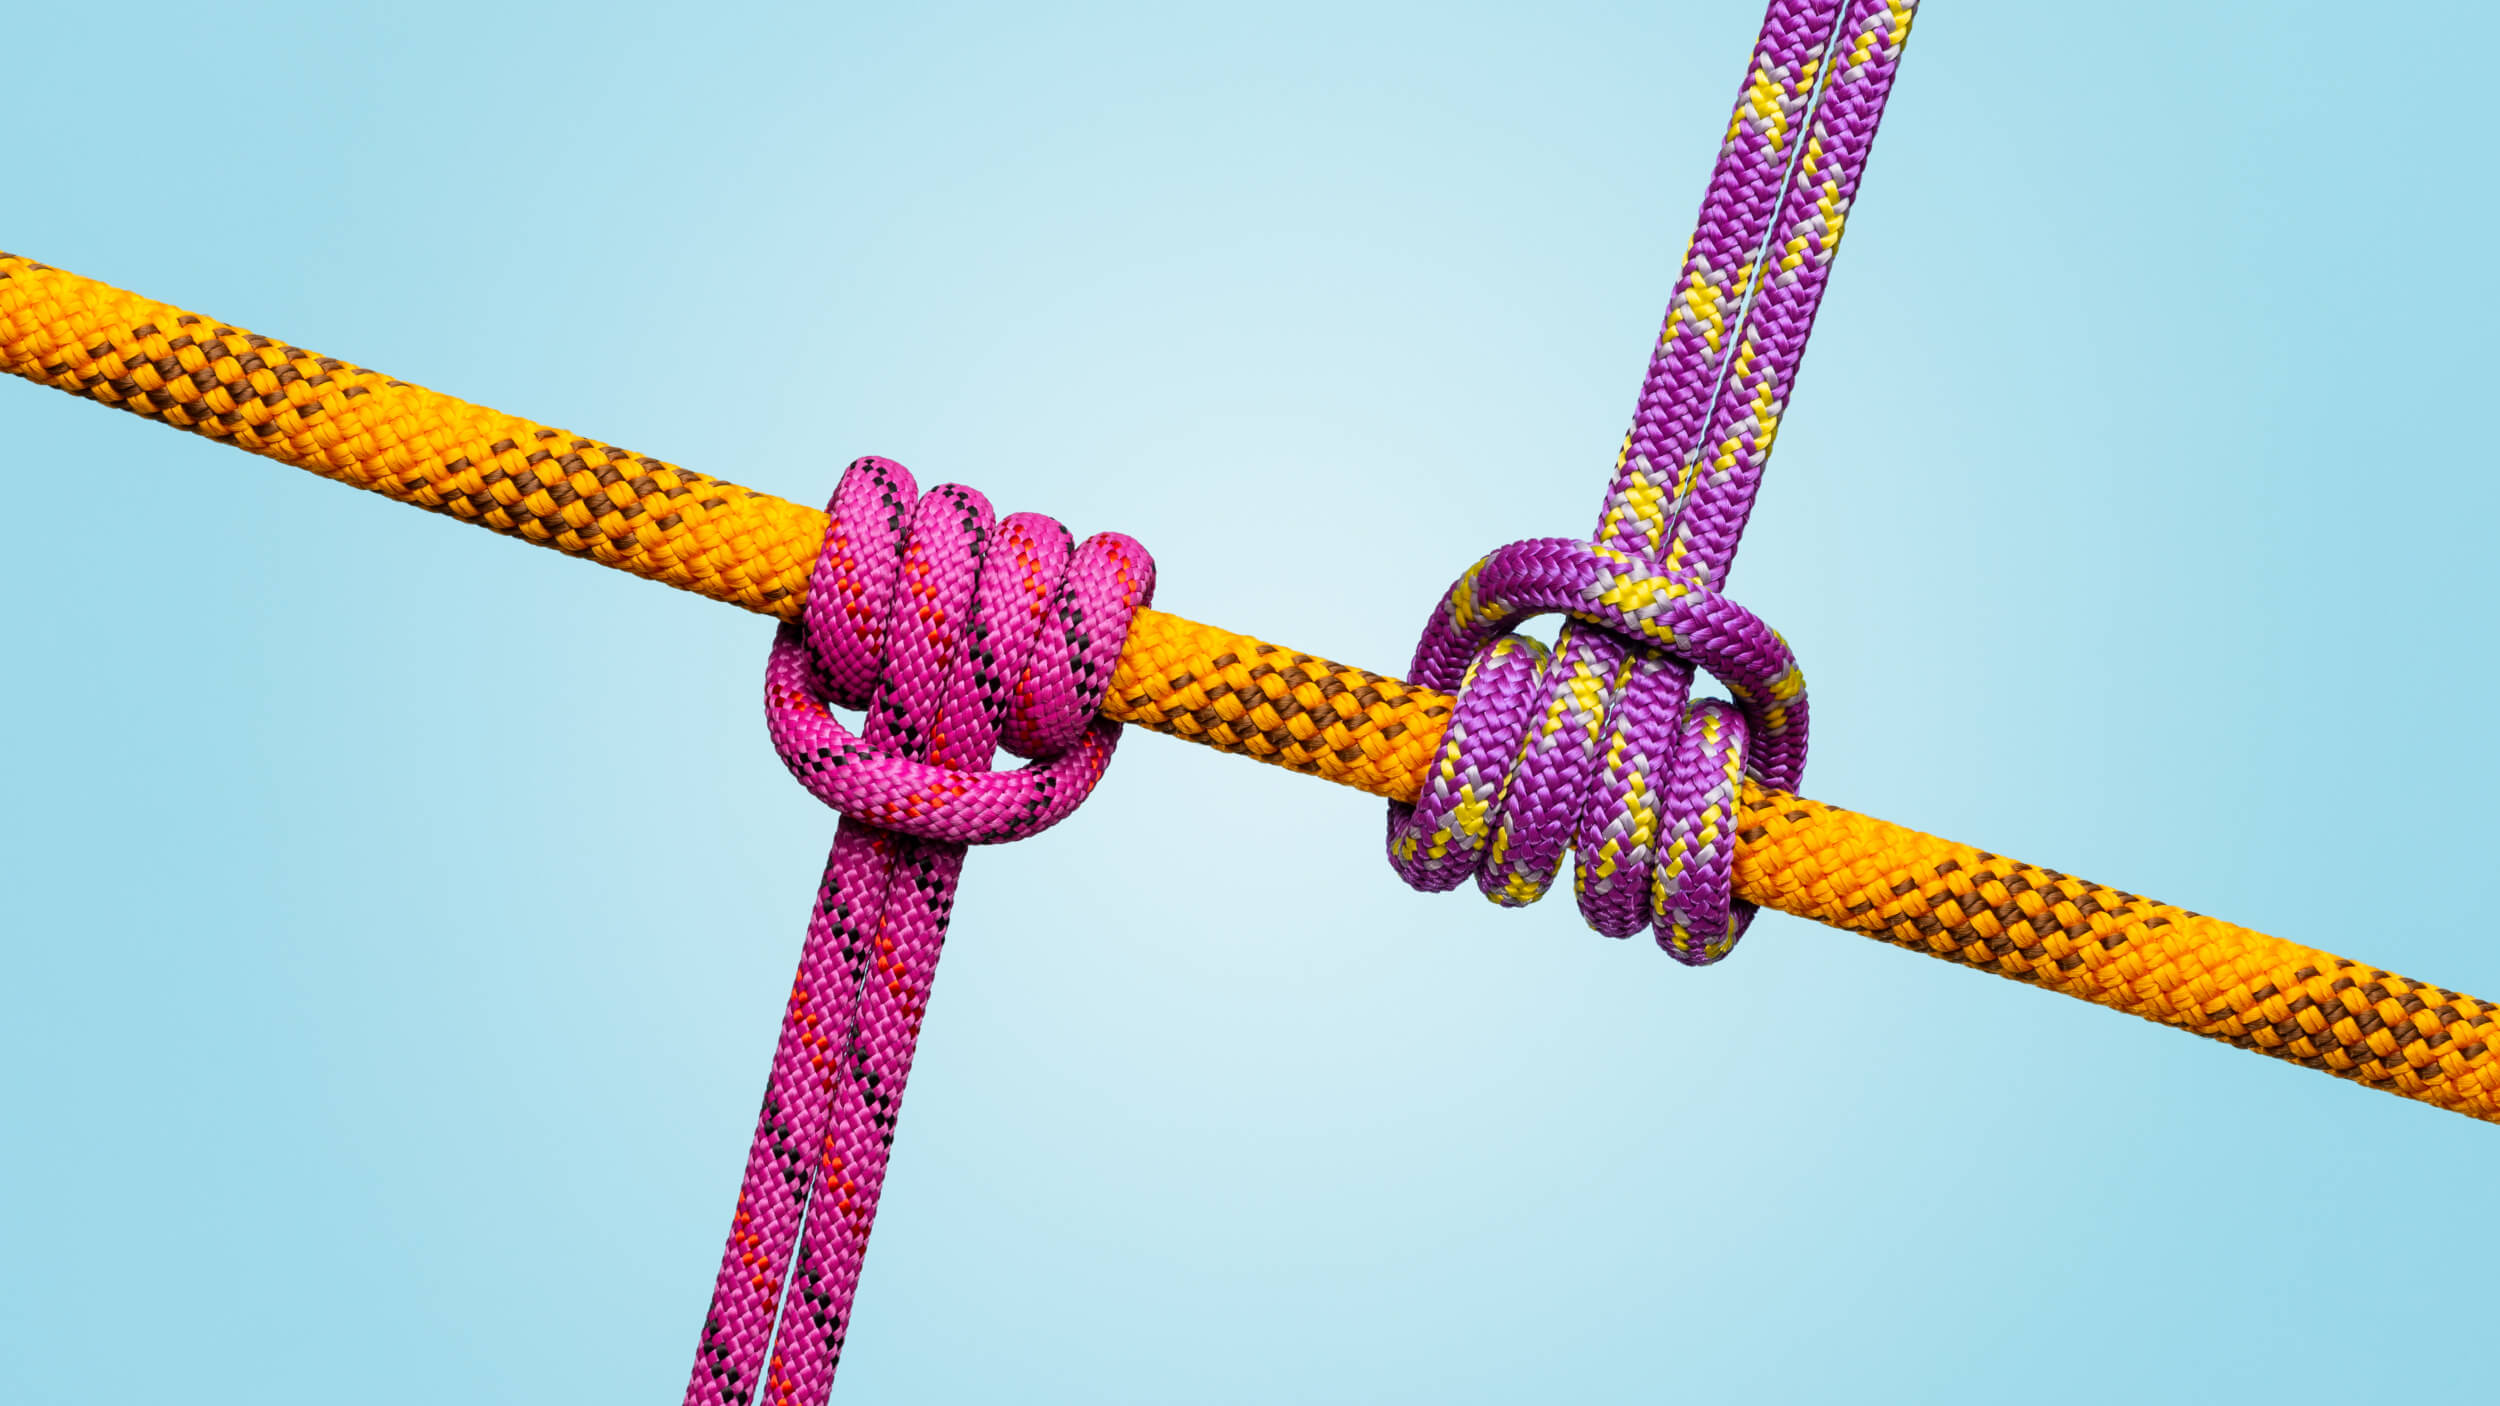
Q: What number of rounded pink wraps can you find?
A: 4